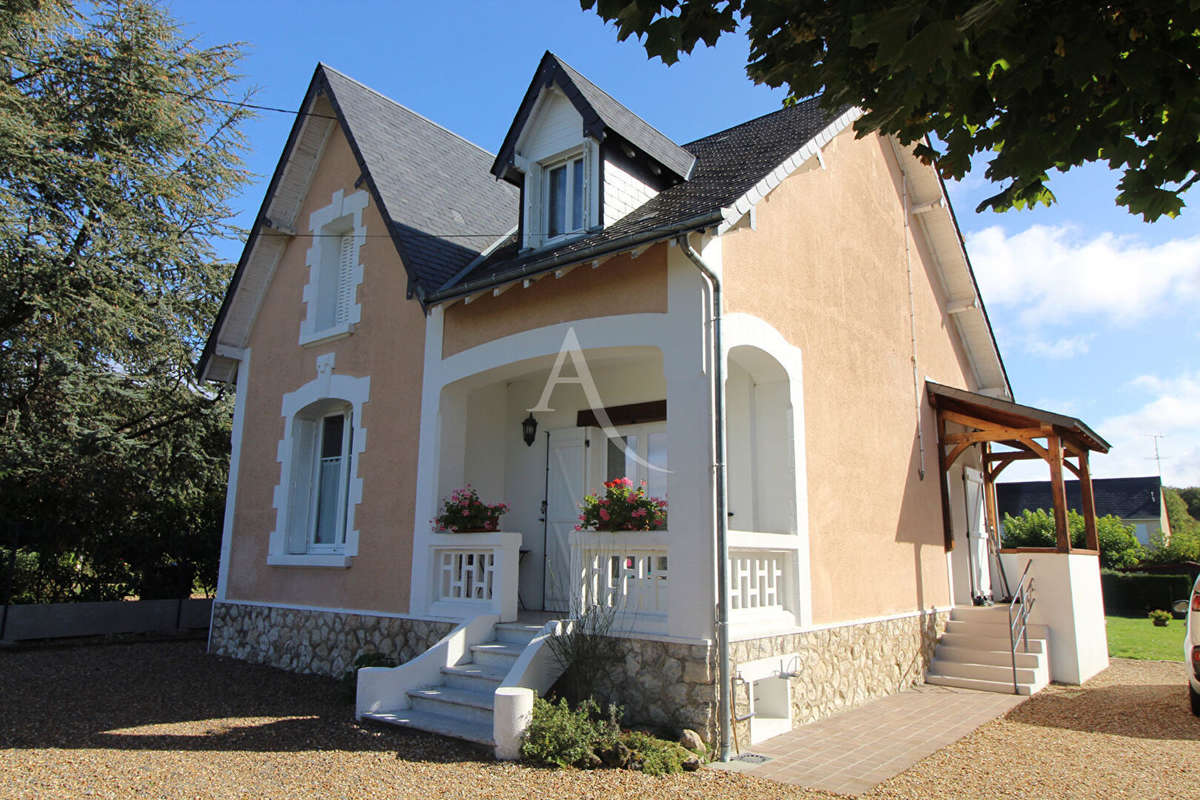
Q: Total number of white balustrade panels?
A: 3